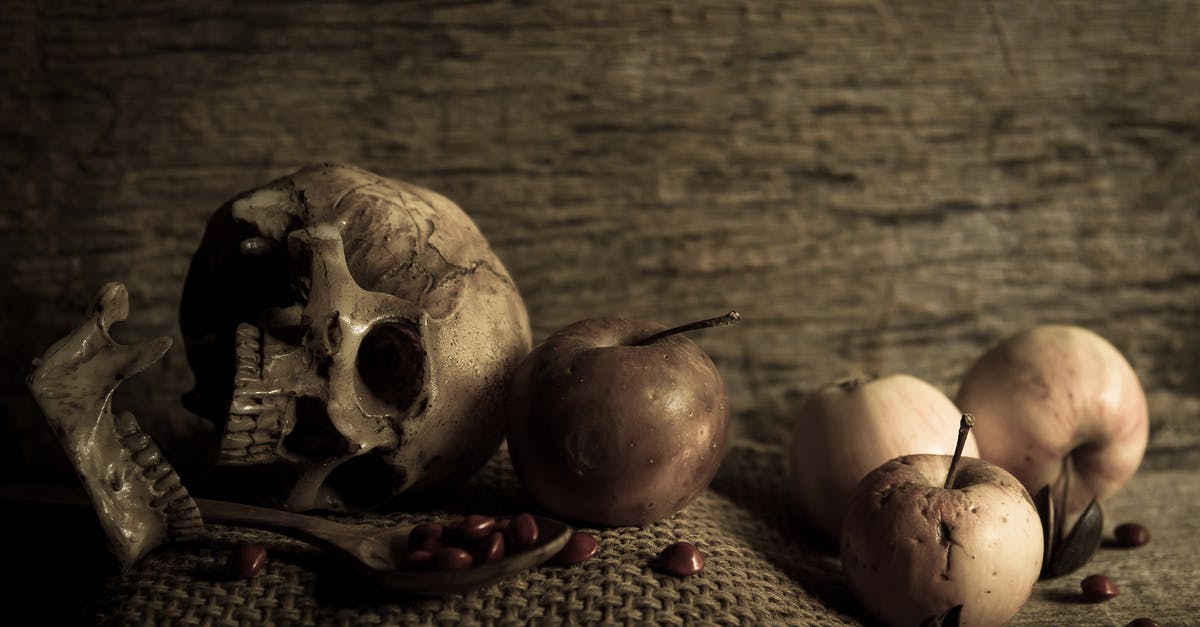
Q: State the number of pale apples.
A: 3